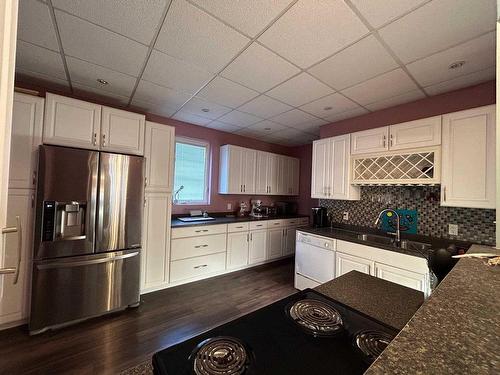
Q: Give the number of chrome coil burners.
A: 3